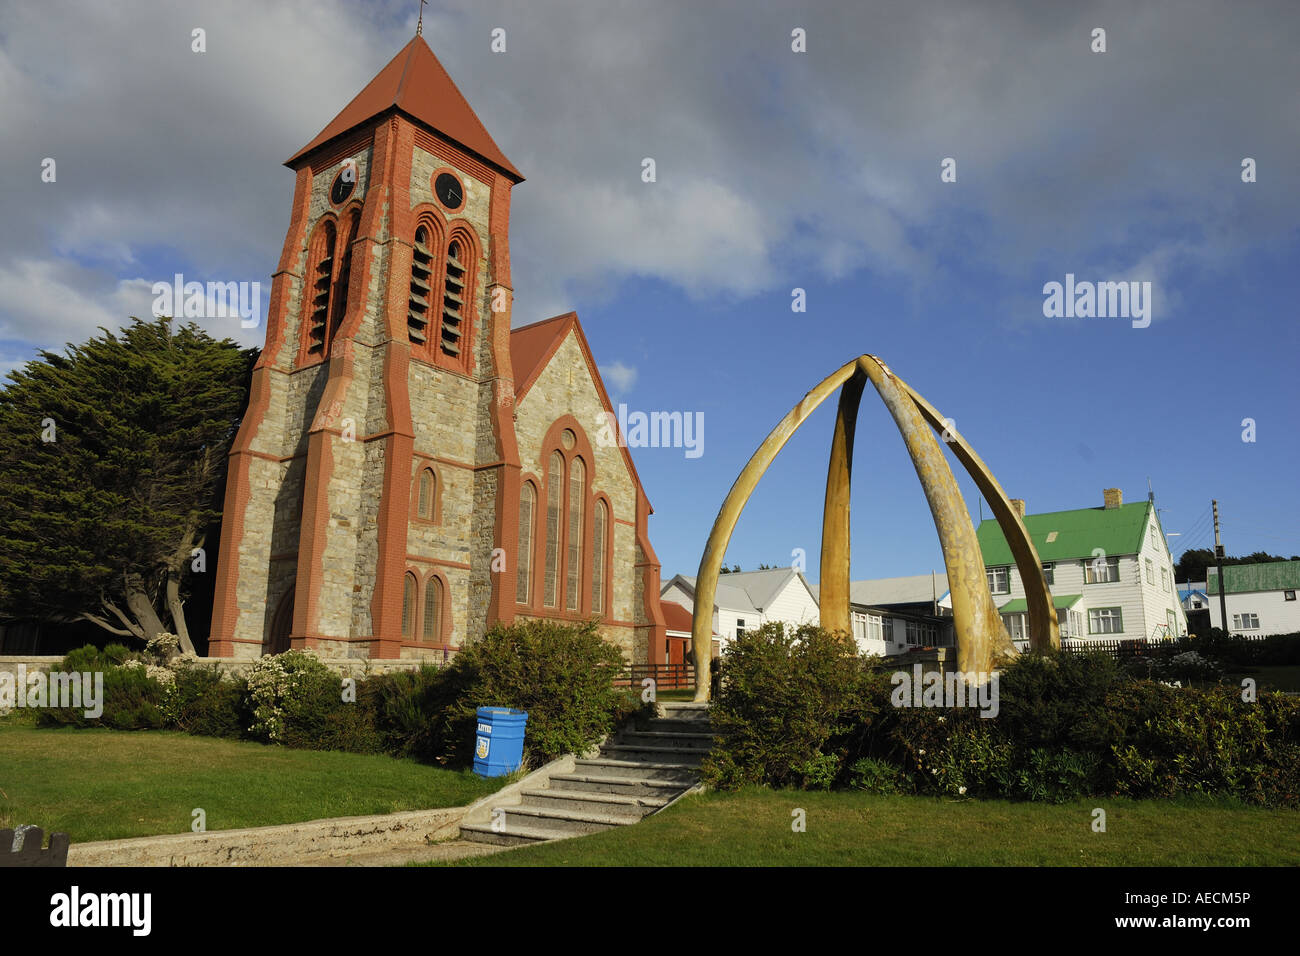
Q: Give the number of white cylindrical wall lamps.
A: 0